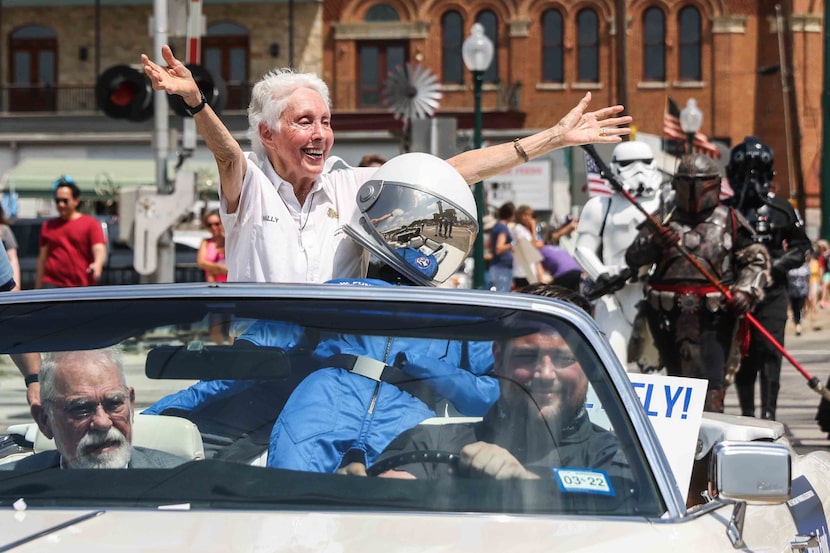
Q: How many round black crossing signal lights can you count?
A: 2